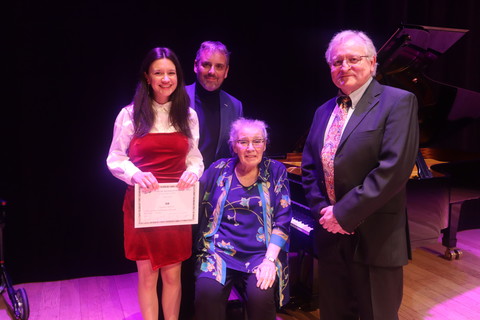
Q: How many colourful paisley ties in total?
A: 1